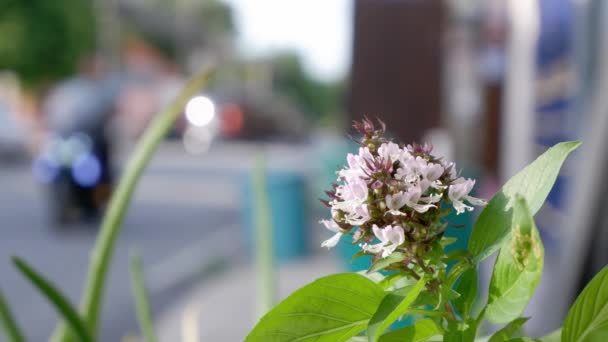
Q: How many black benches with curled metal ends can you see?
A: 0